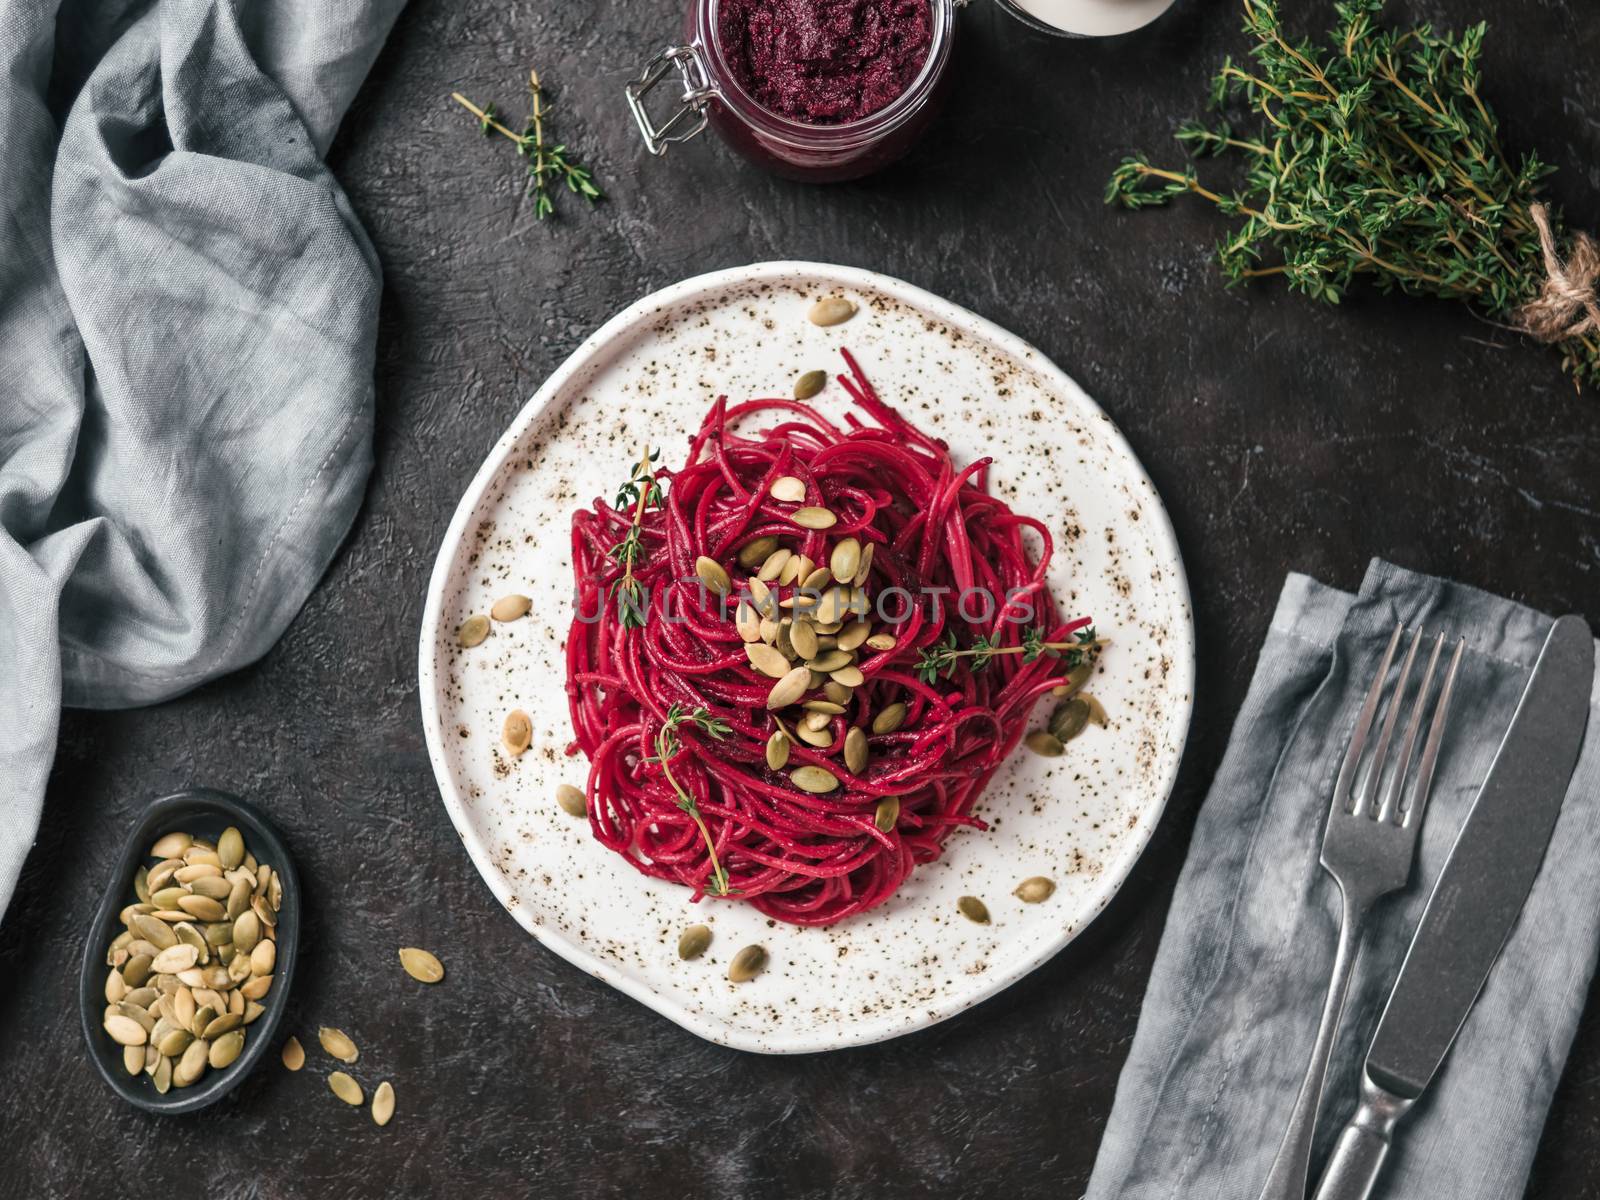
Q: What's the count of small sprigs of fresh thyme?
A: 5